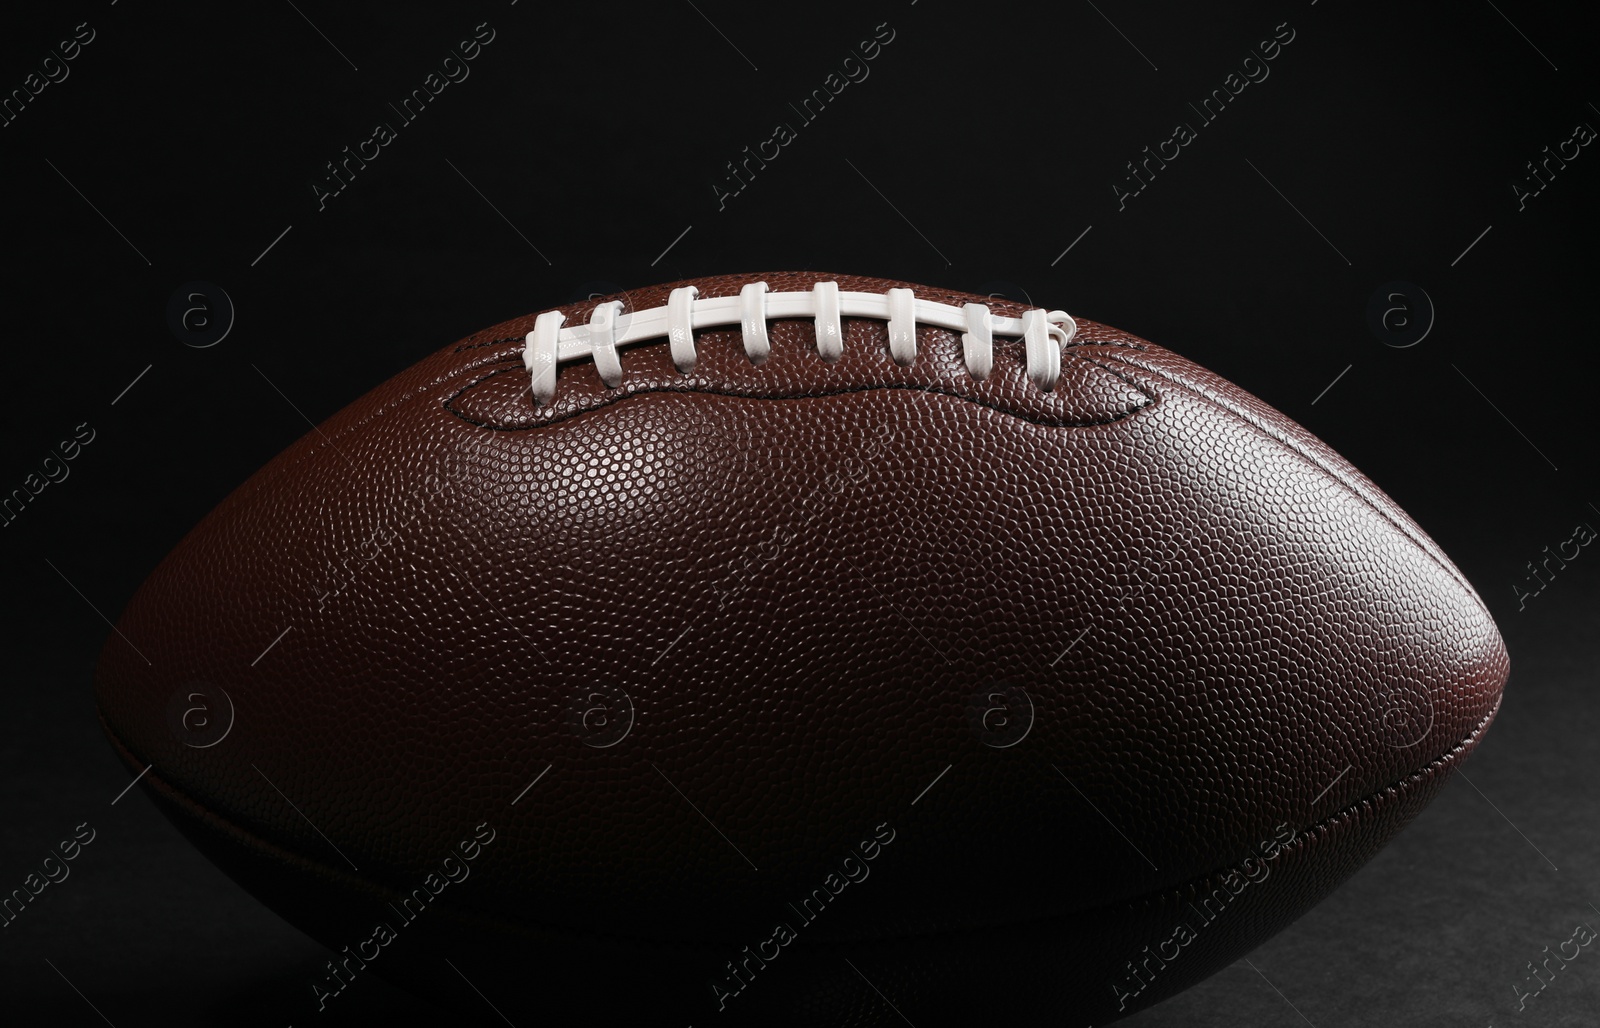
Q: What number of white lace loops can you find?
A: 8